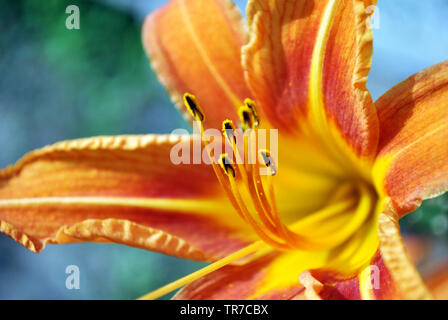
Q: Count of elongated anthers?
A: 6